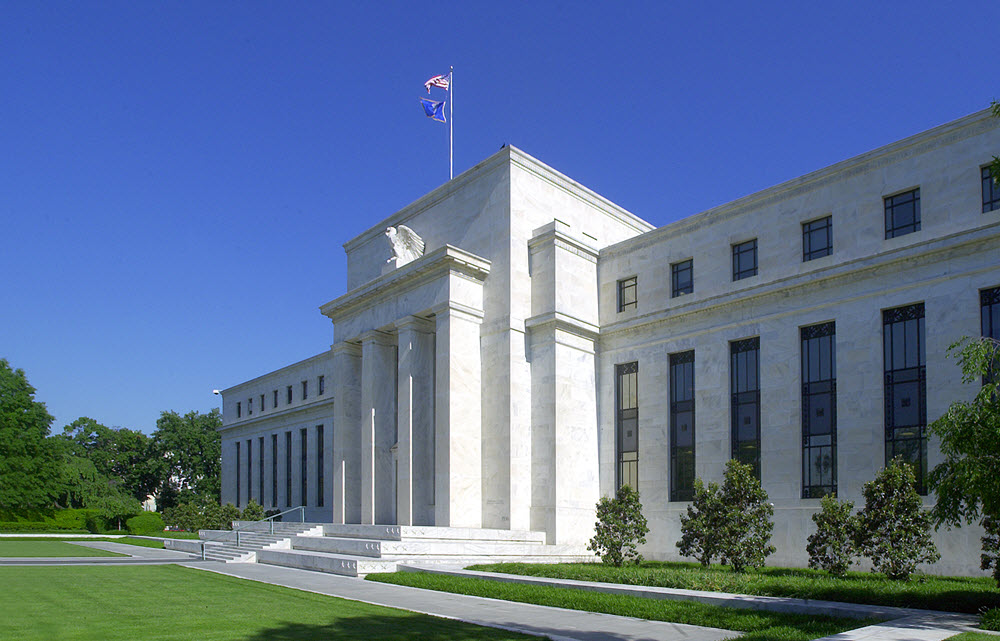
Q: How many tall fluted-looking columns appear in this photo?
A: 4